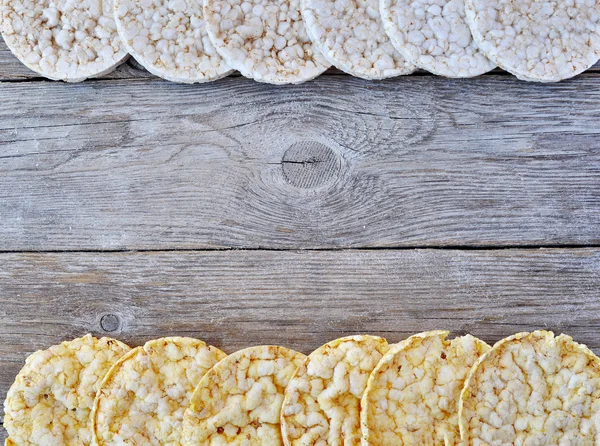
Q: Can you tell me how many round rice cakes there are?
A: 12